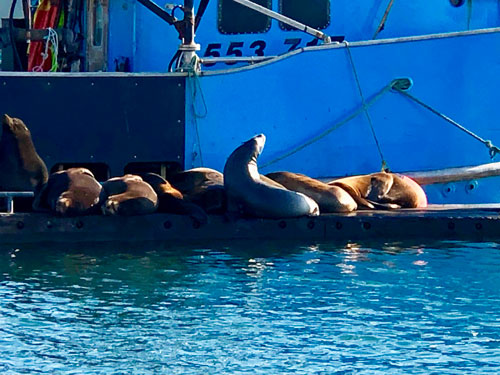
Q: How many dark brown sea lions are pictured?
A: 5